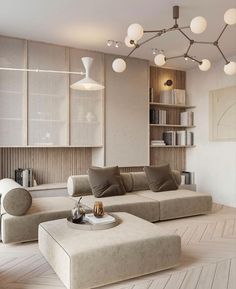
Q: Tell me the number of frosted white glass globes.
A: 8